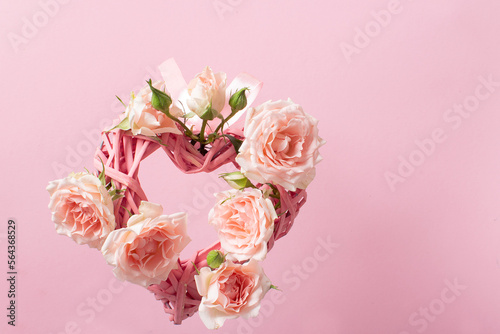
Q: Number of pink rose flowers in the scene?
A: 7